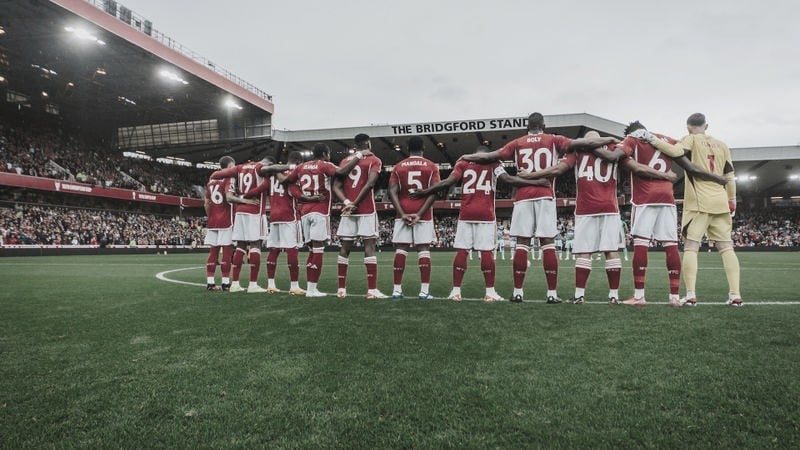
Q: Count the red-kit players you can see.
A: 10